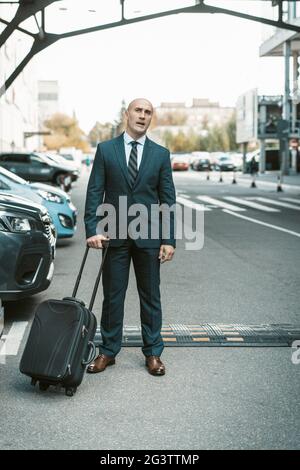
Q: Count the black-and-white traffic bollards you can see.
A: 5